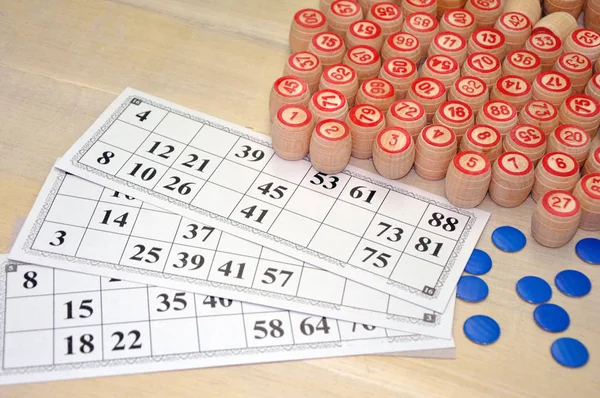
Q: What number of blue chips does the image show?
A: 9